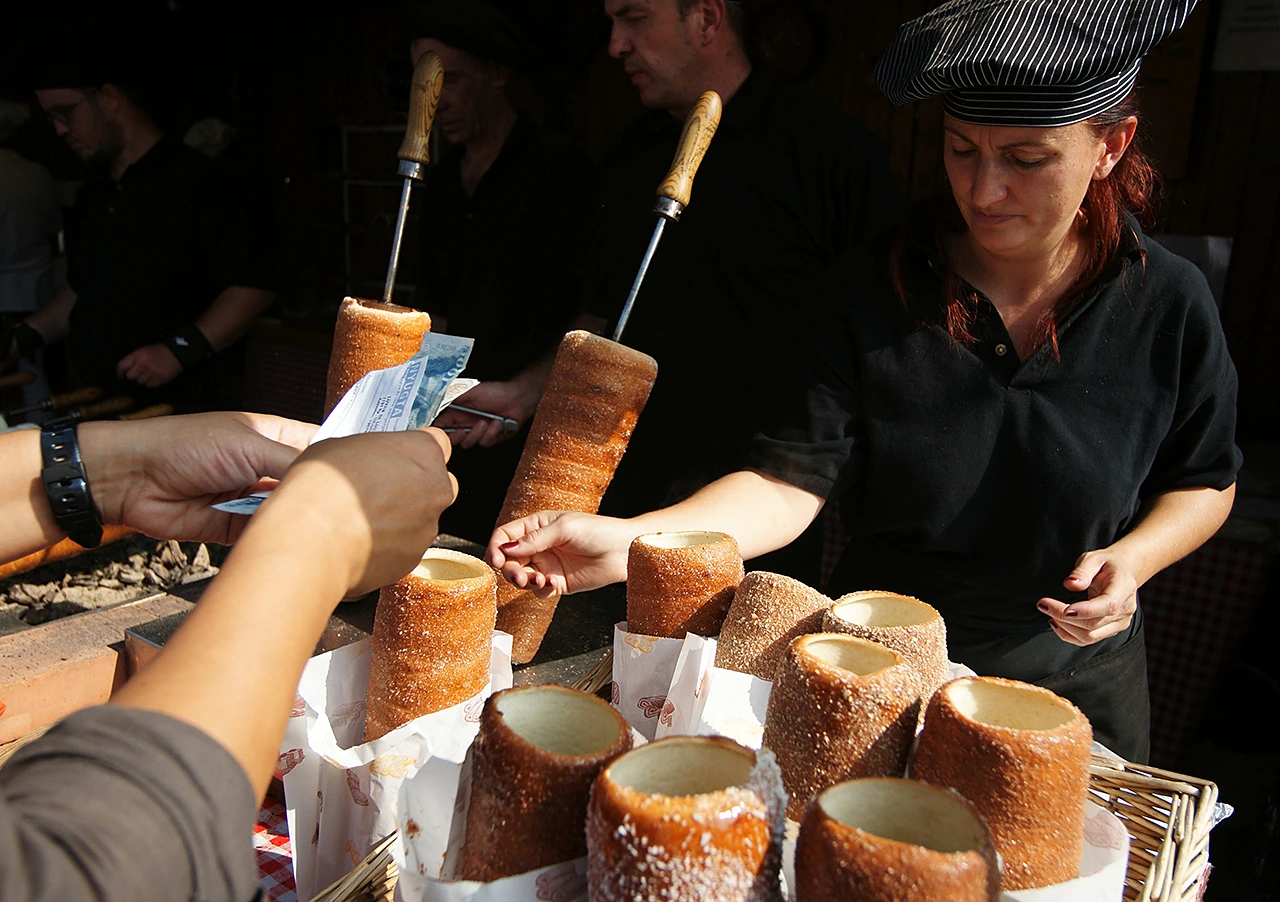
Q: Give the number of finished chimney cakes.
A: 9